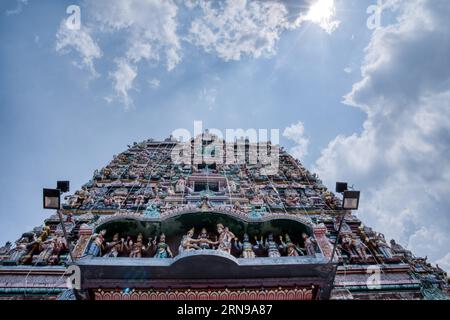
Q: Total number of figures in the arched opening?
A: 11